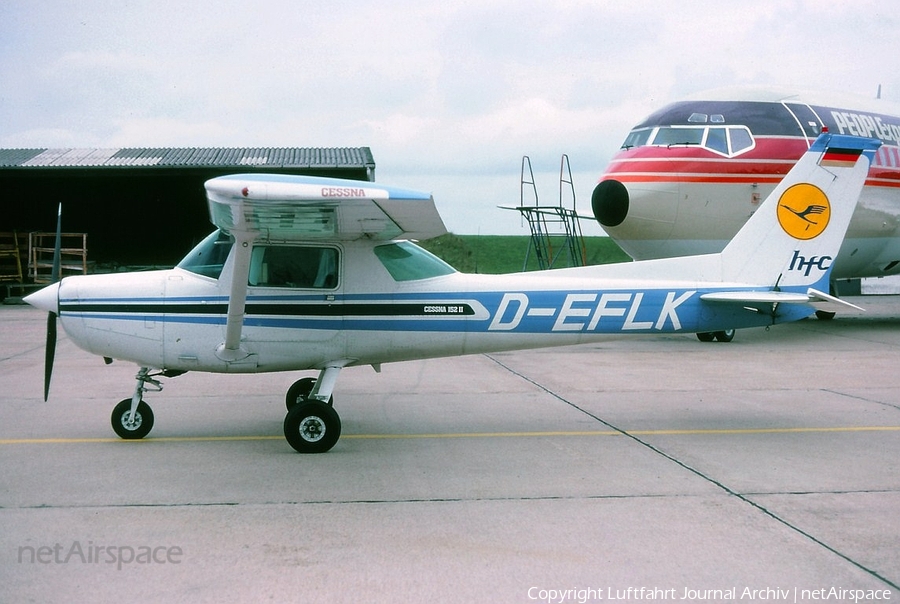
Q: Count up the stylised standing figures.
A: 0